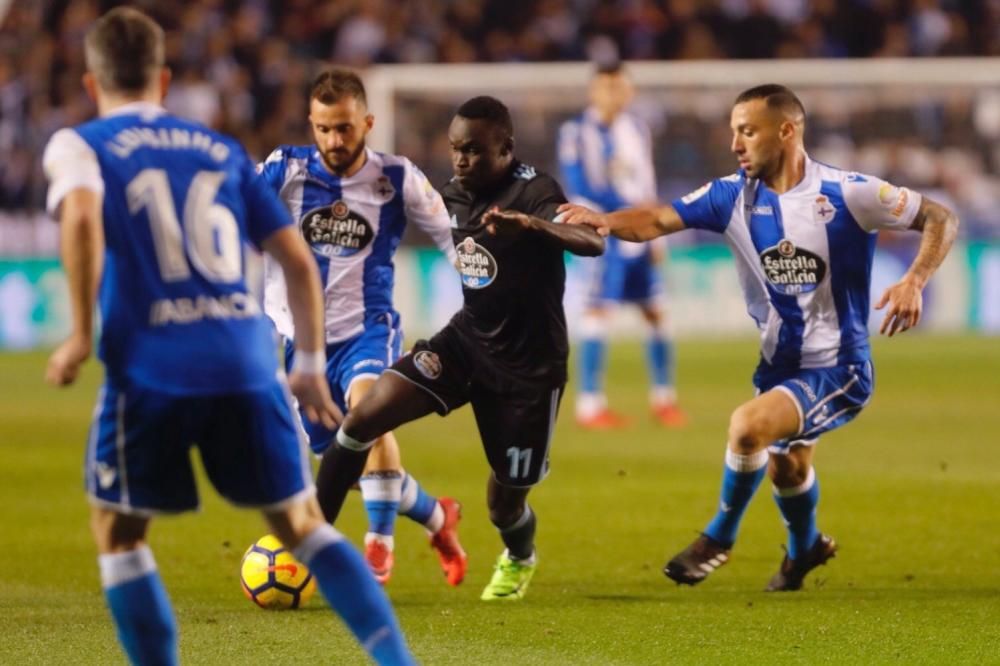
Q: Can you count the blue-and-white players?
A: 4